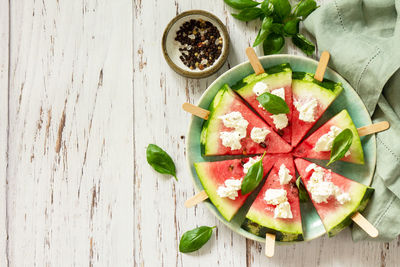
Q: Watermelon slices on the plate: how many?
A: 7